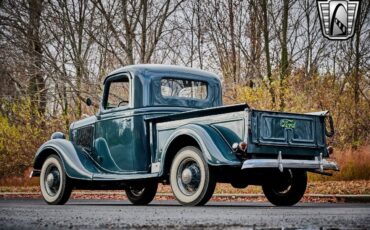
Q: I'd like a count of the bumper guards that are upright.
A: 2